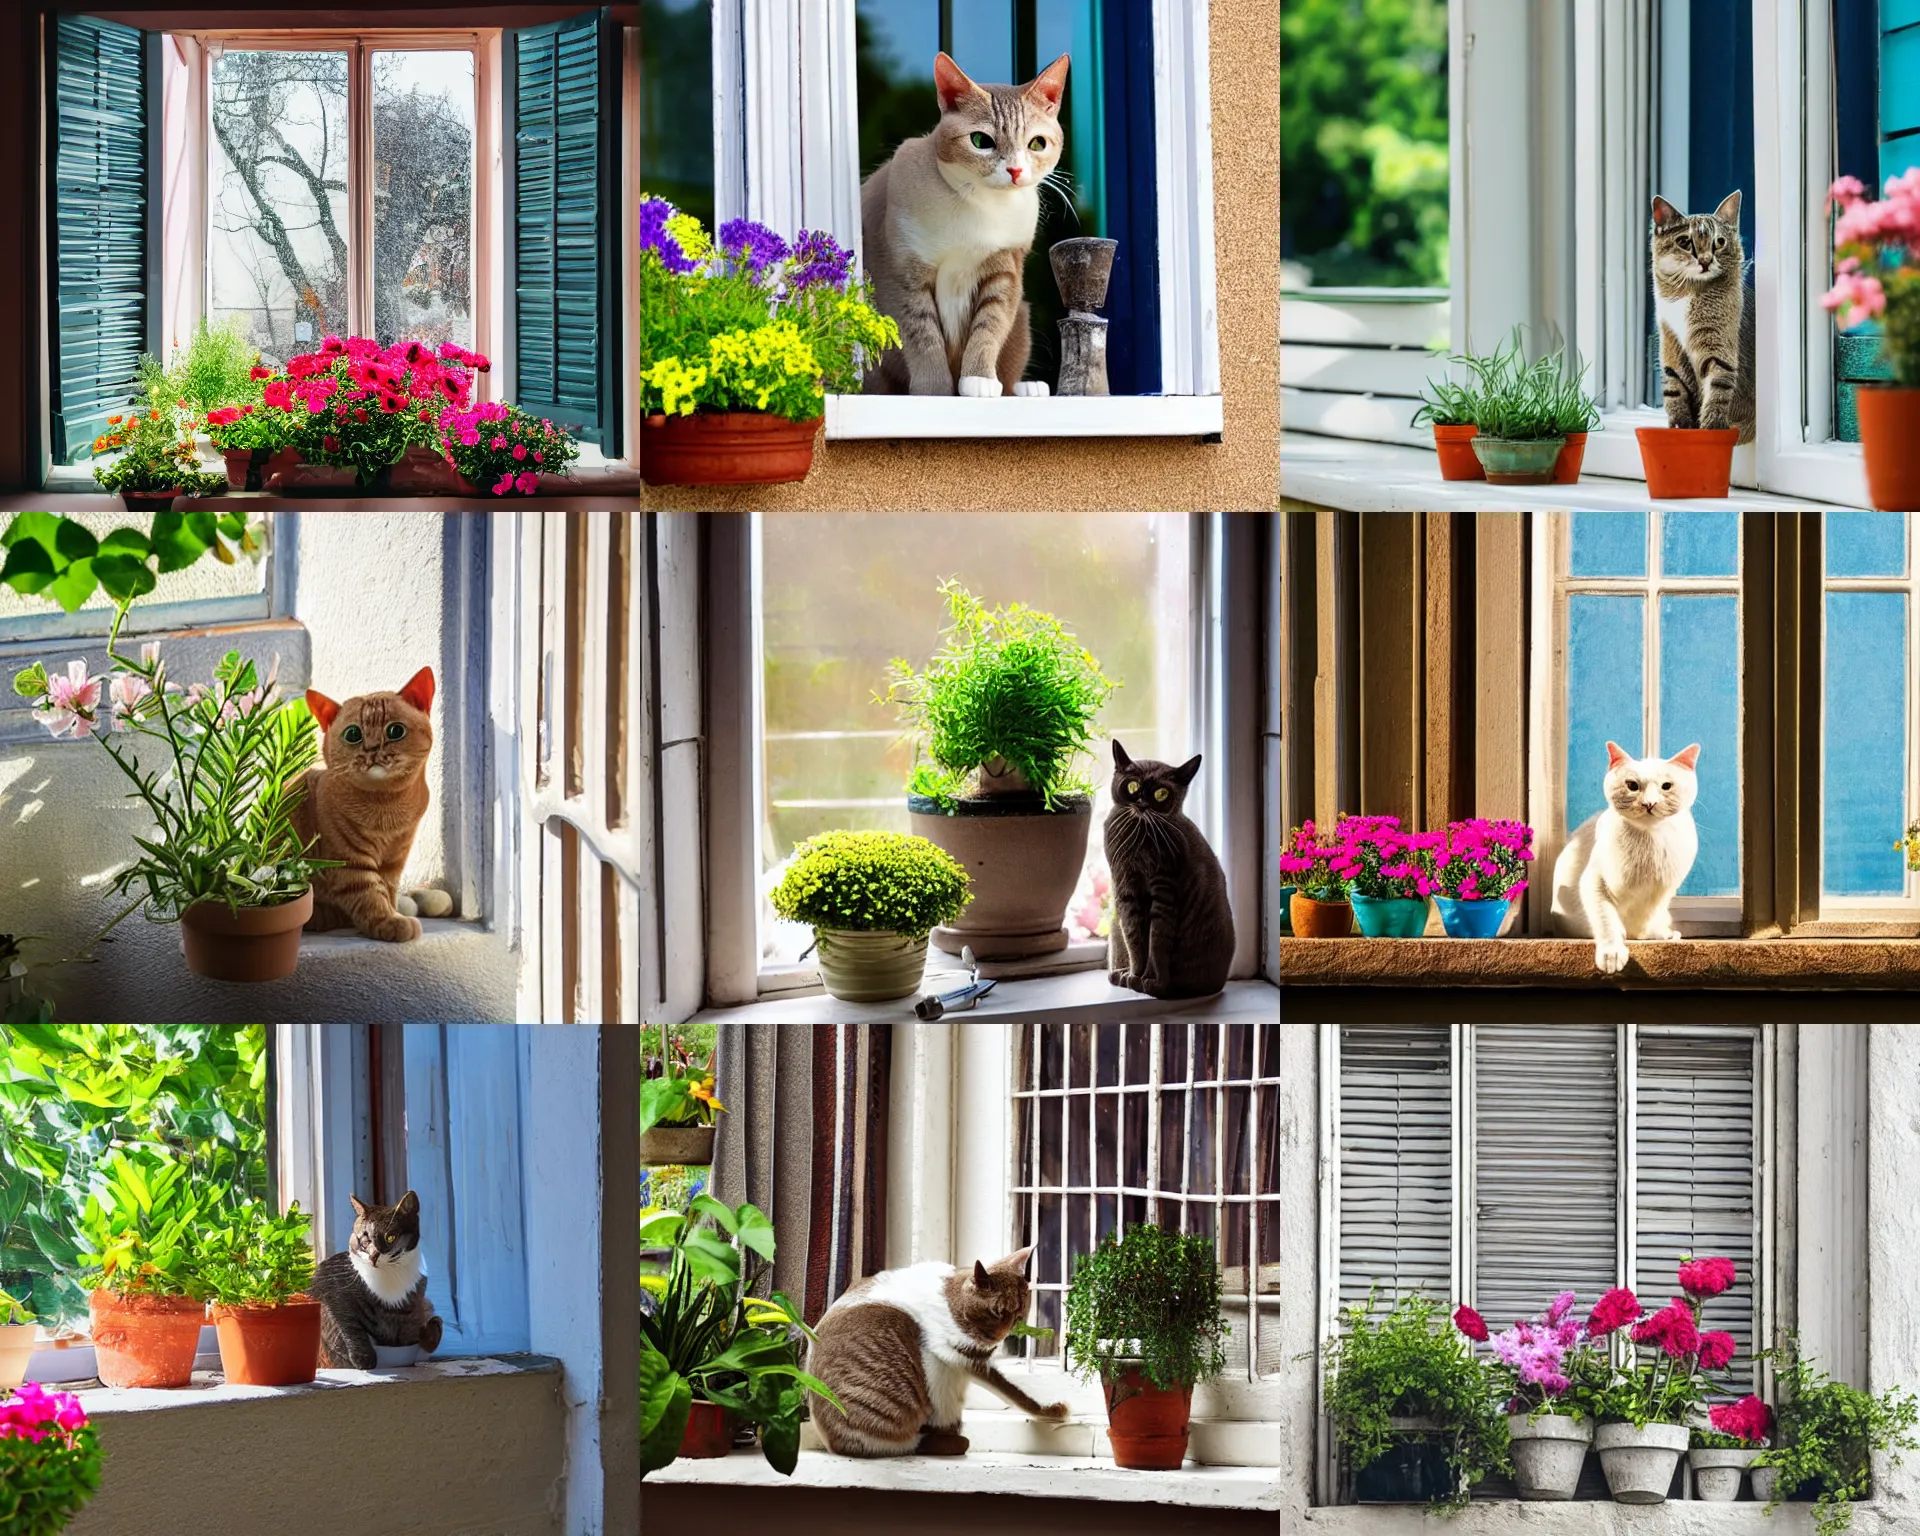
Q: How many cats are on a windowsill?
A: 7